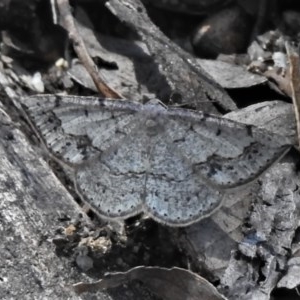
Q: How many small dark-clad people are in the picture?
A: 0